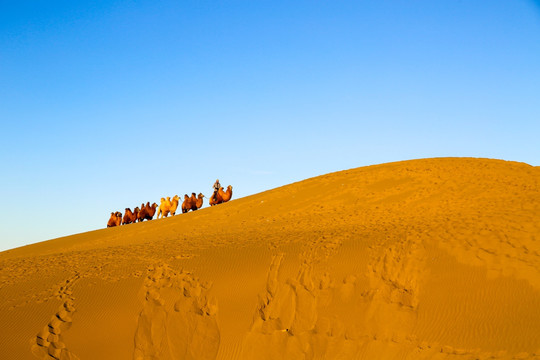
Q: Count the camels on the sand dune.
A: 6